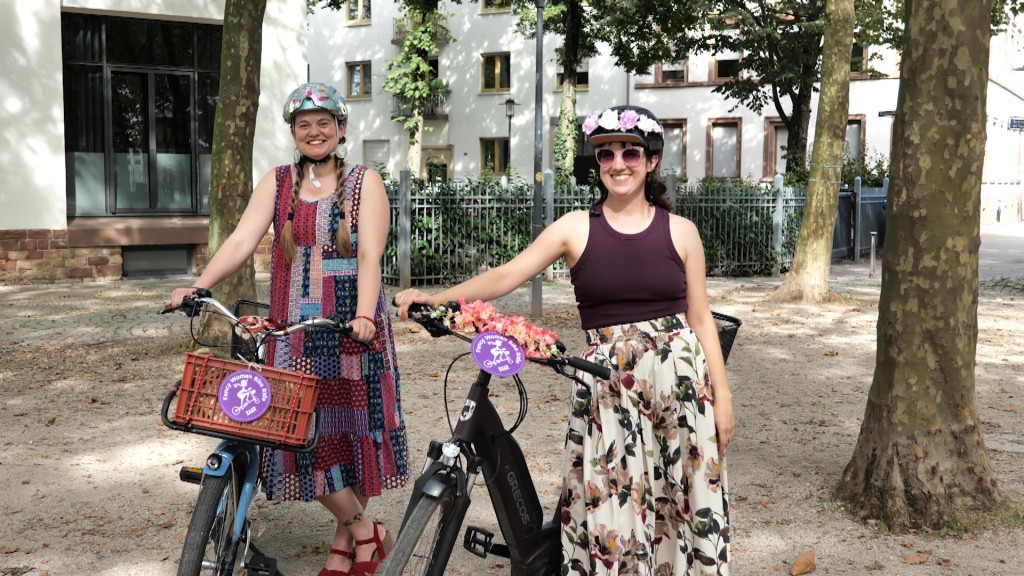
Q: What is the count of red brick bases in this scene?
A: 1